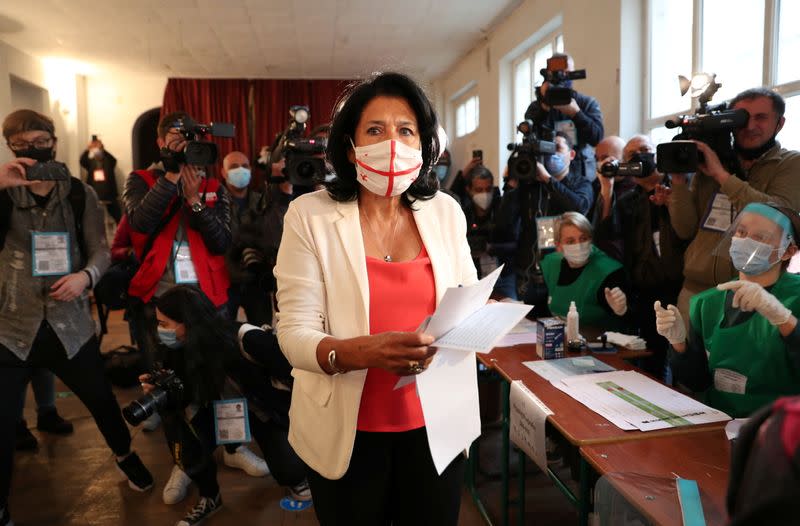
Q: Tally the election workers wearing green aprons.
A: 2